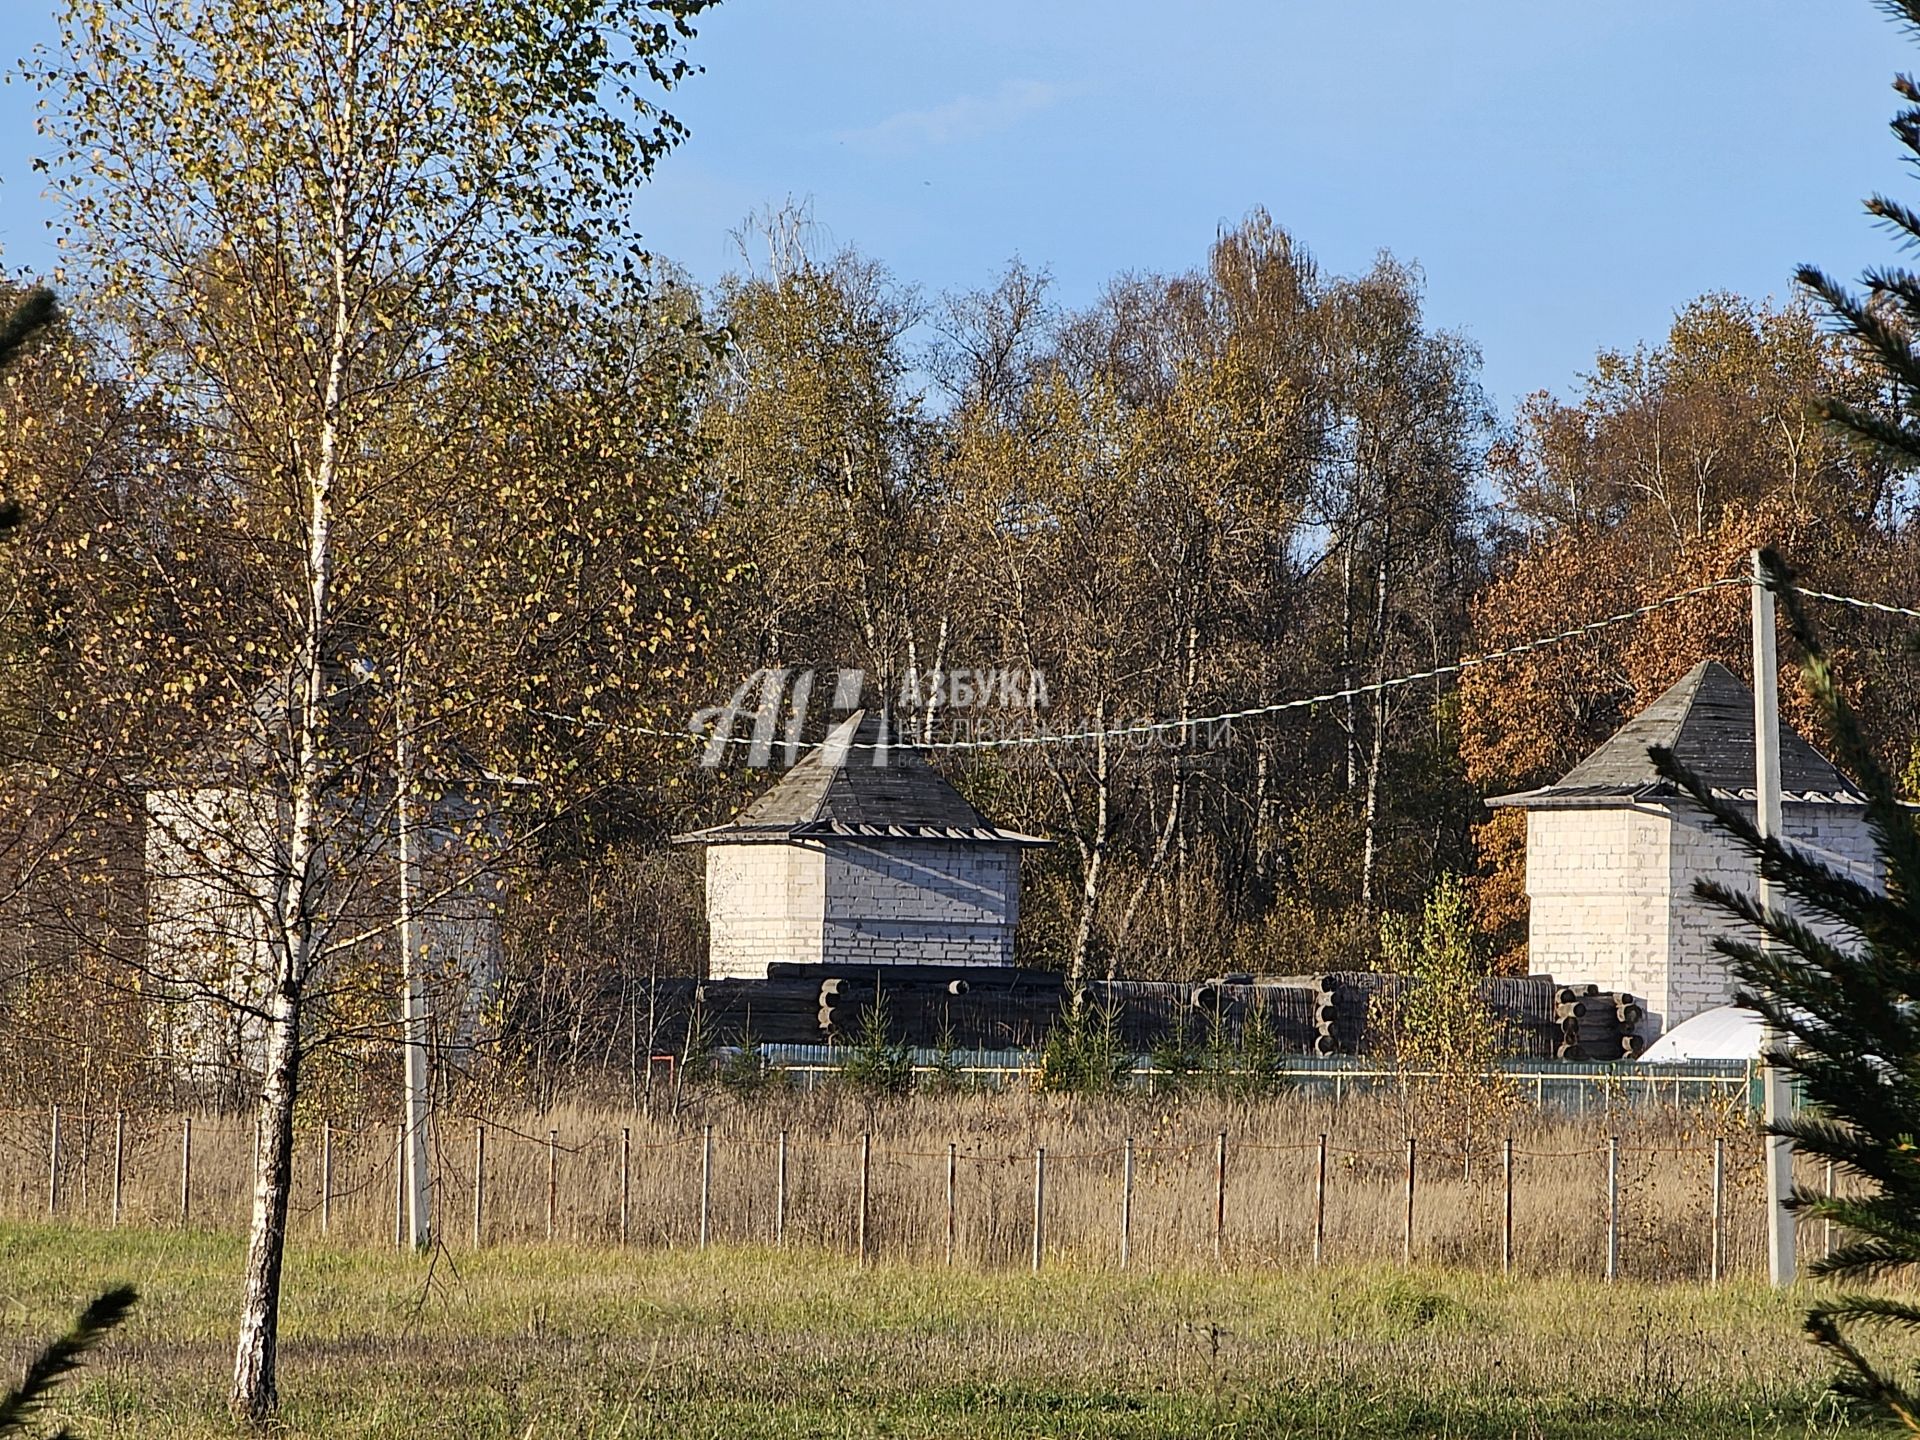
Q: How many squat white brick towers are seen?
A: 3